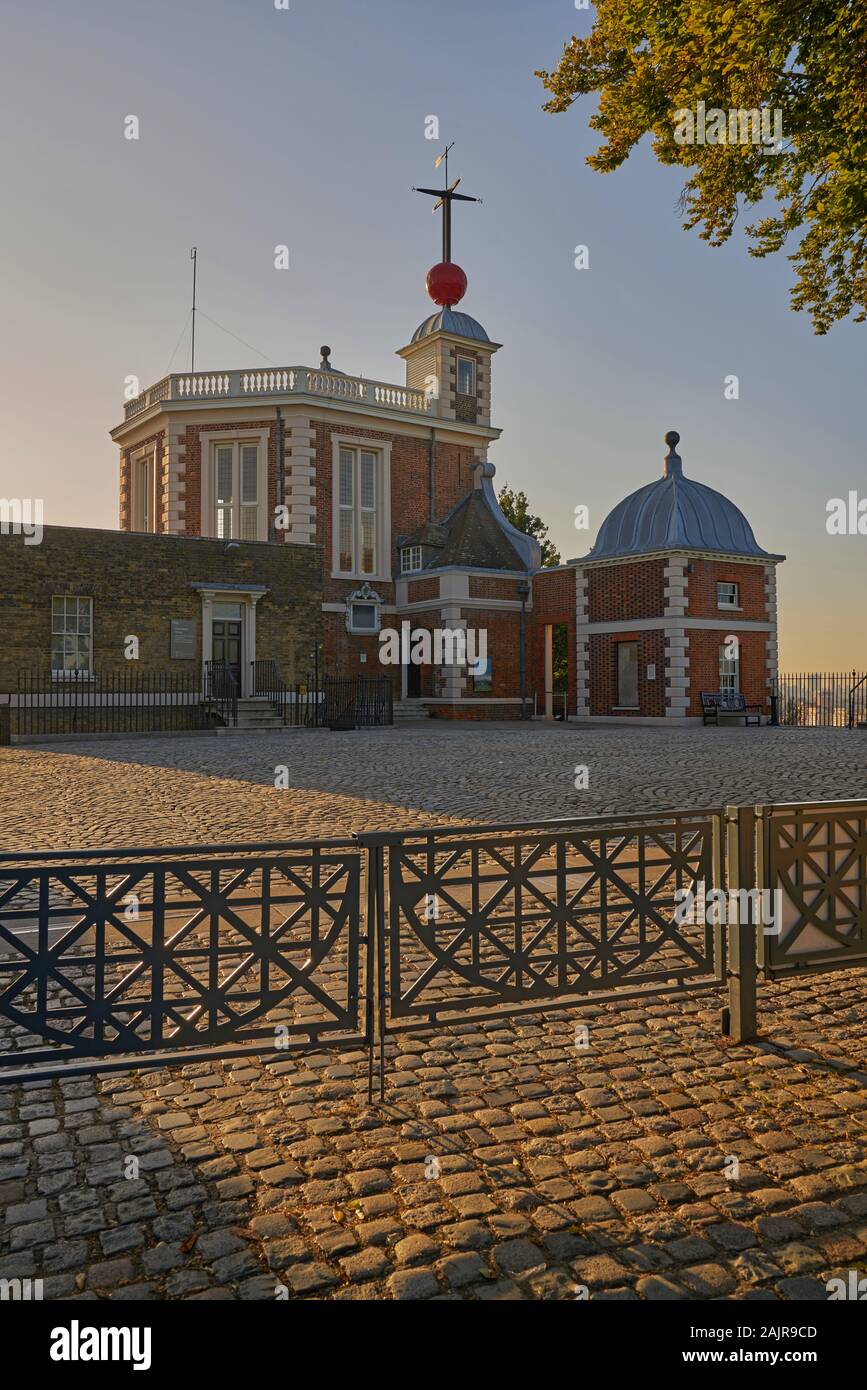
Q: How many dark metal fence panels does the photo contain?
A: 3